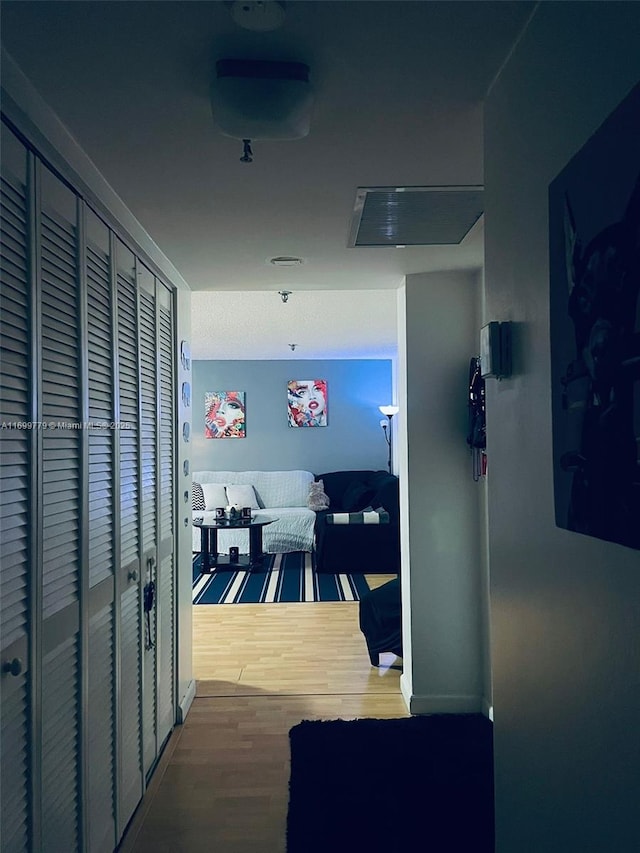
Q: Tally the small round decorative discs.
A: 6